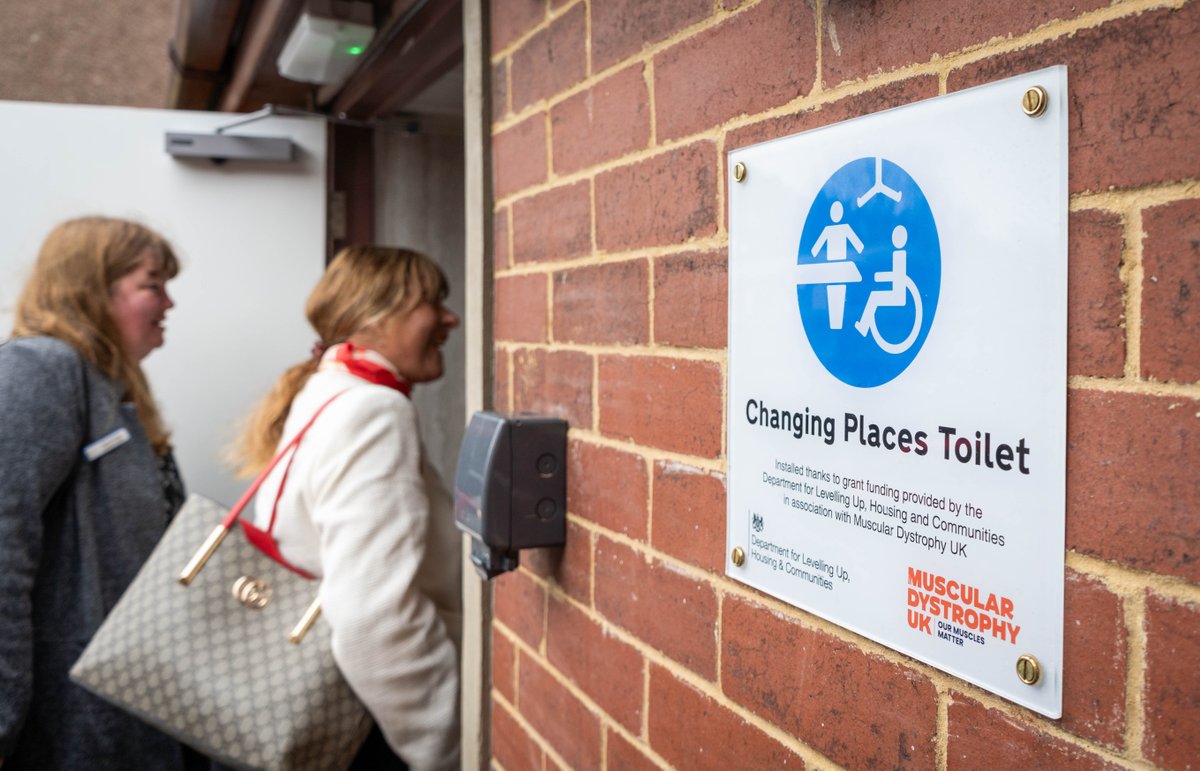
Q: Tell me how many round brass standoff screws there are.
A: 4